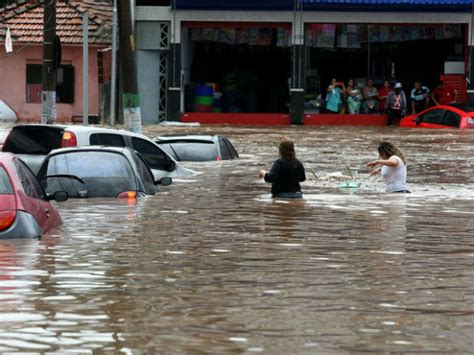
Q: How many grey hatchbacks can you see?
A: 2